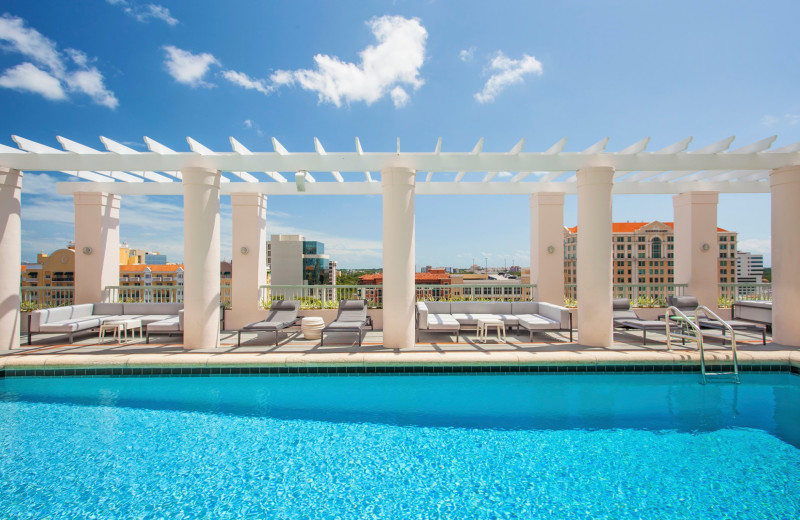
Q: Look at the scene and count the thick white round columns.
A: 5